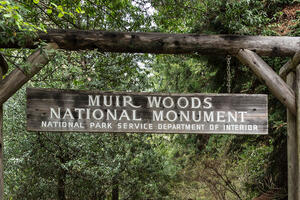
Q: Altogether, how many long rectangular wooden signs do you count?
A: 1